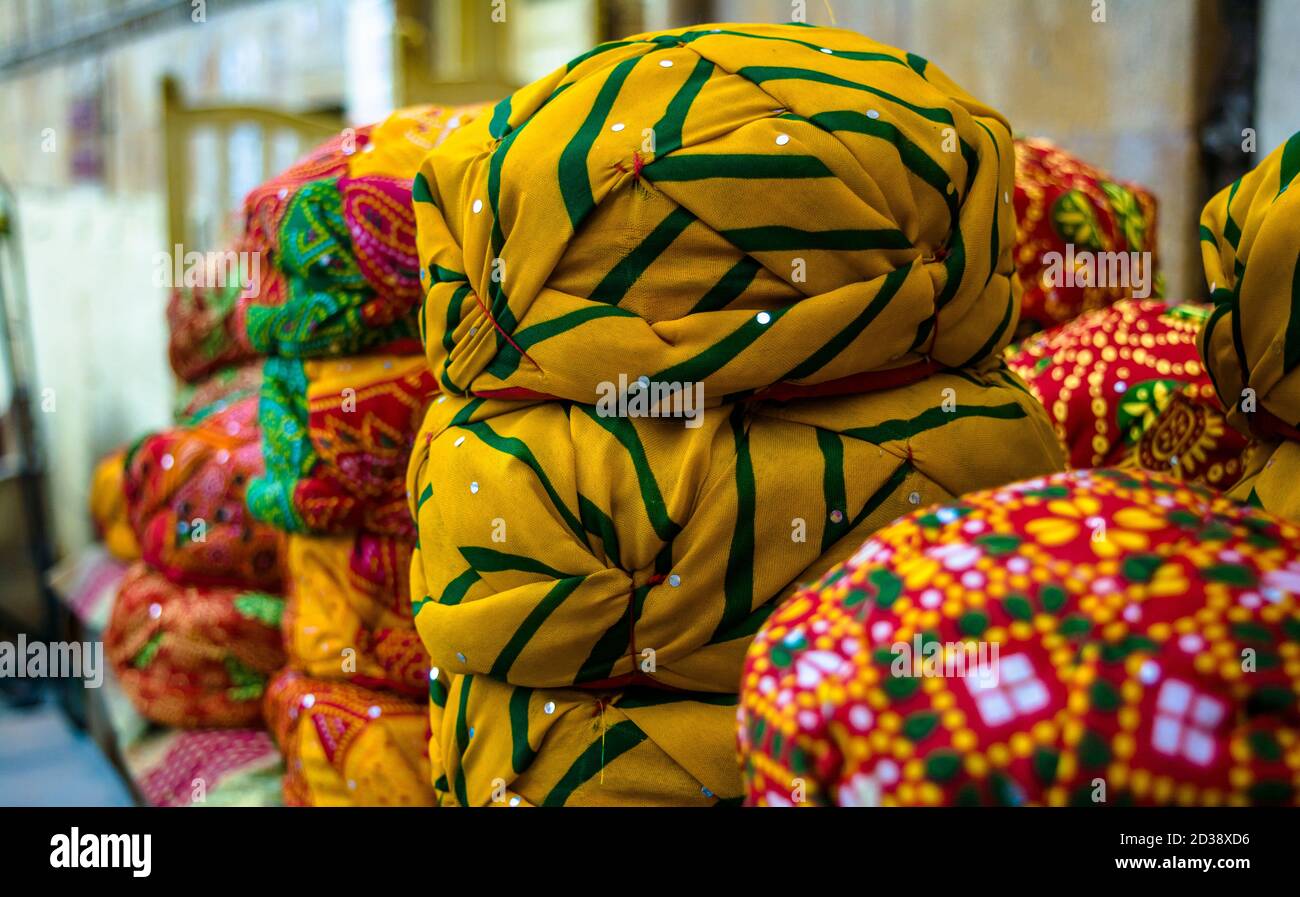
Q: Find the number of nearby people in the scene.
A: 0